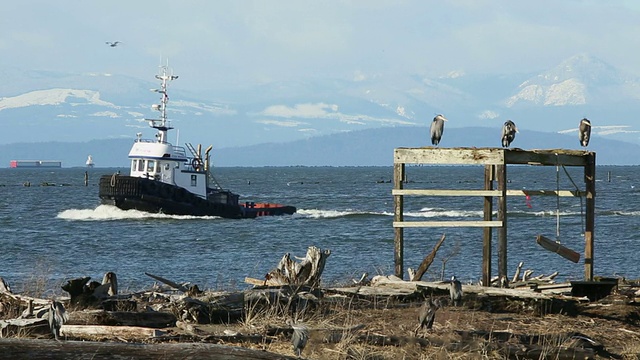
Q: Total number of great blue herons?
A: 7